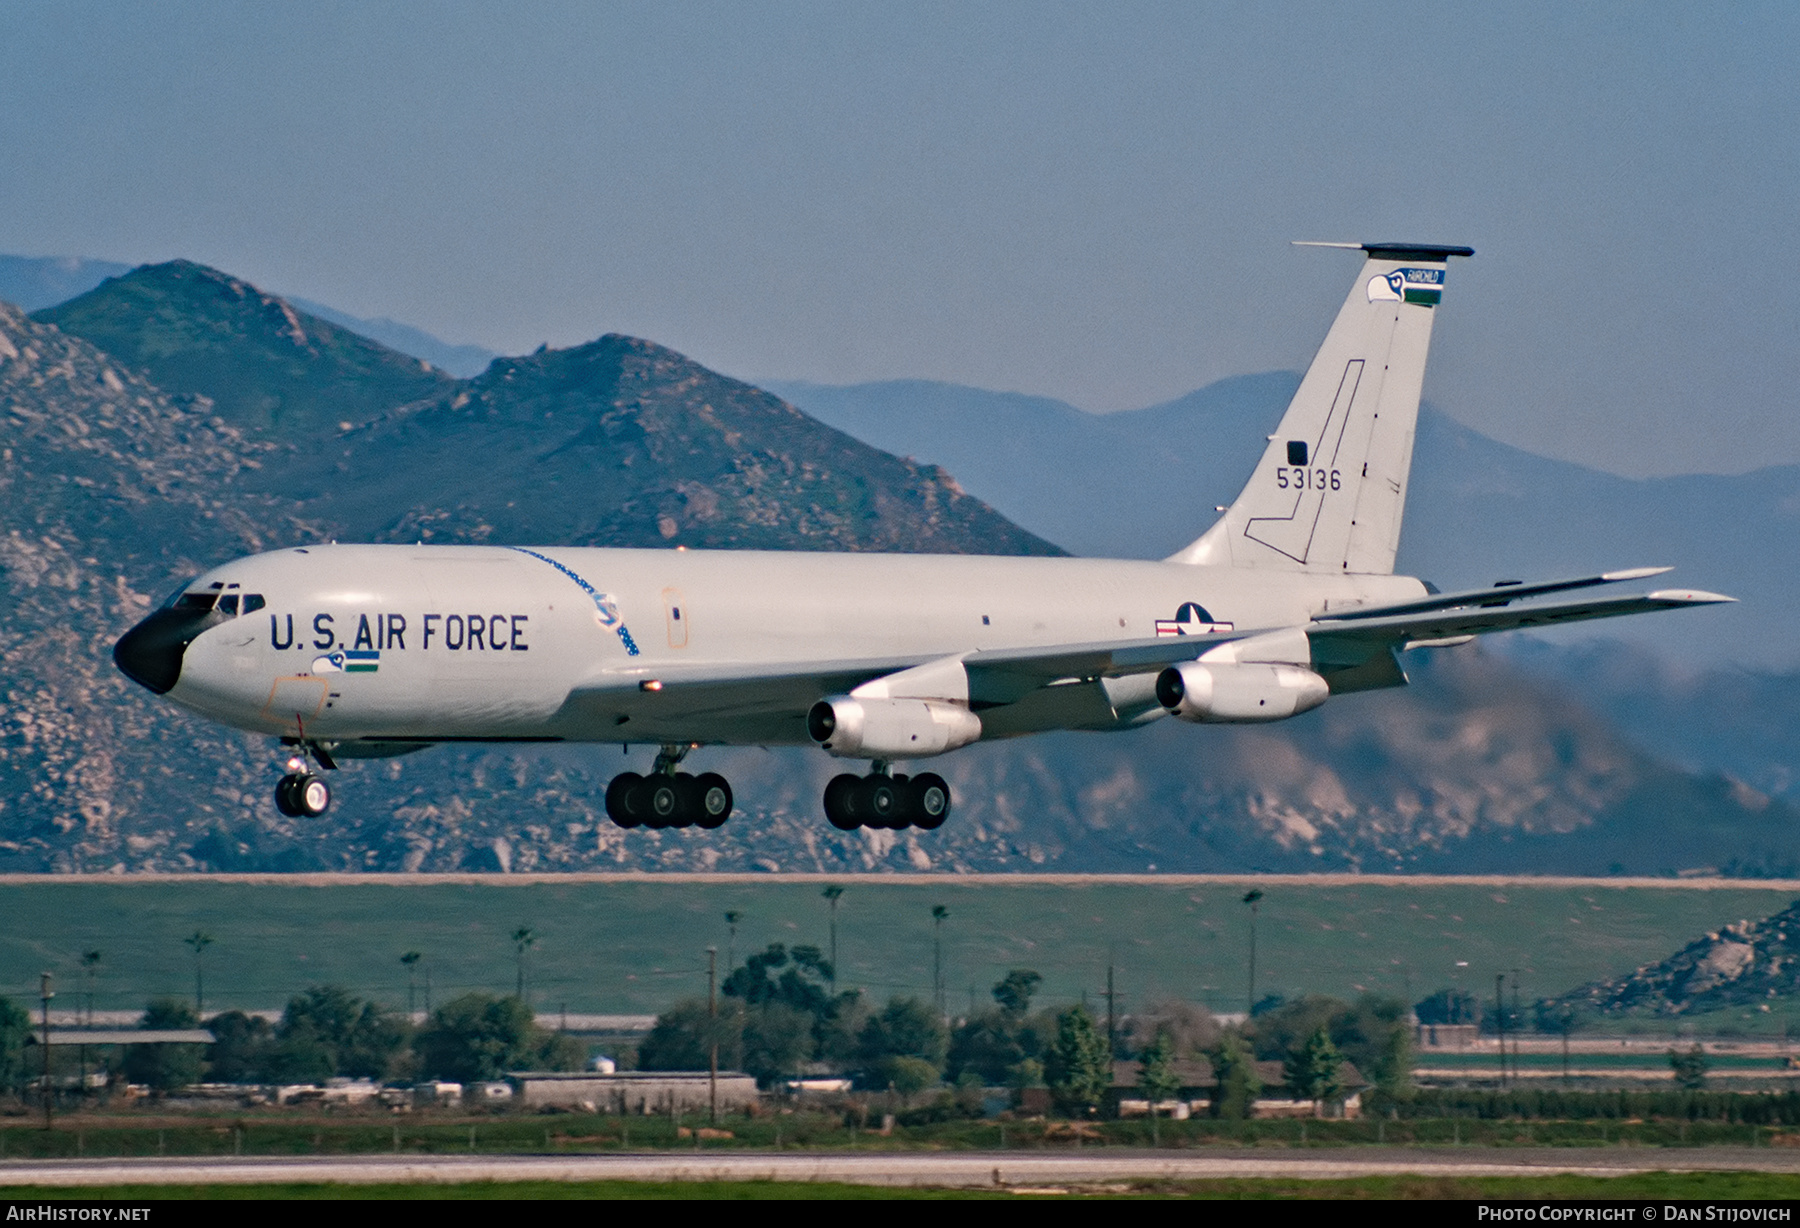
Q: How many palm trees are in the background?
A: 8